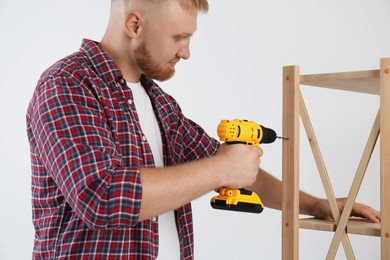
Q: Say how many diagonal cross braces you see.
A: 2